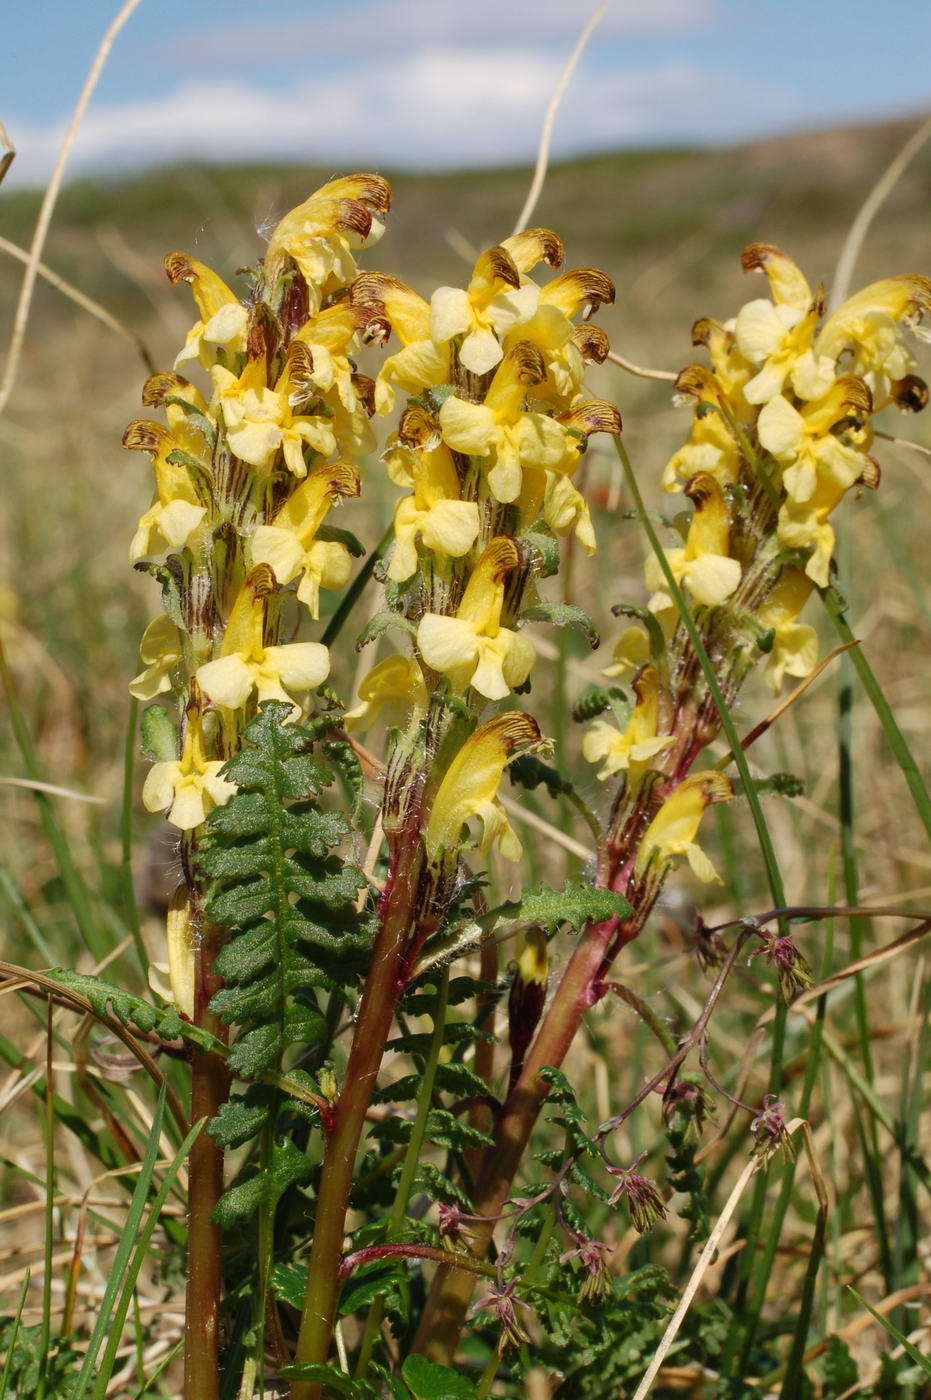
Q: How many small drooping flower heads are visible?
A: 8